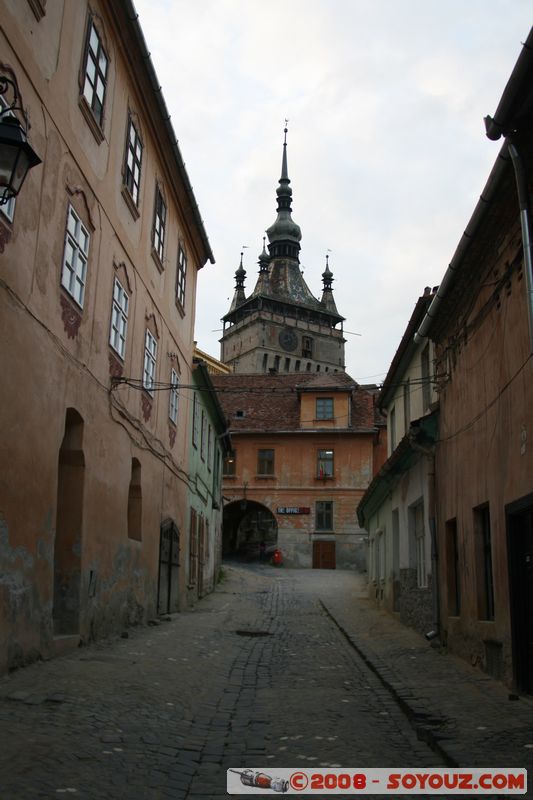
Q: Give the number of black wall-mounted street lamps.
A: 1